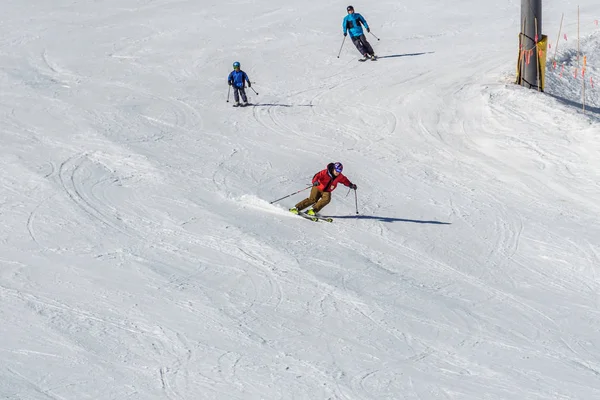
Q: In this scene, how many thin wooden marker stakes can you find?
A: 5